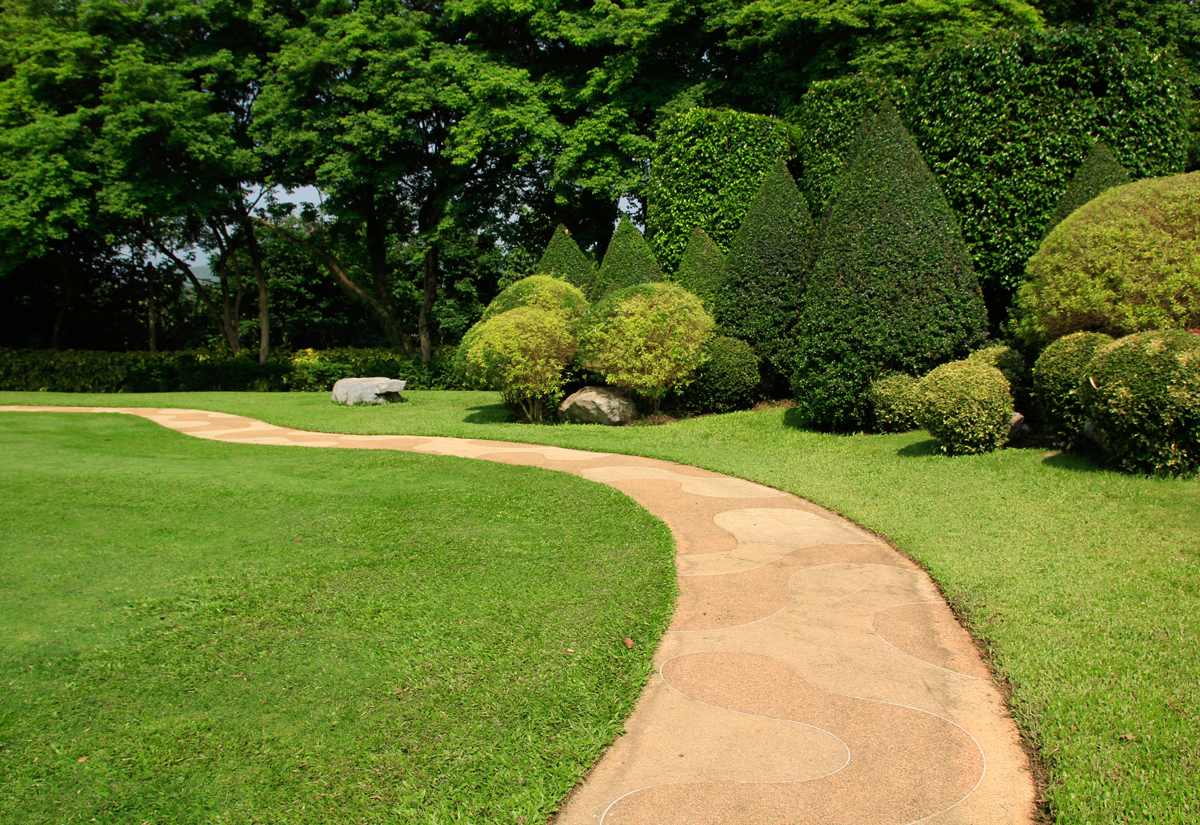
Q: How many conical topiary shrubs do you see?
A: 6